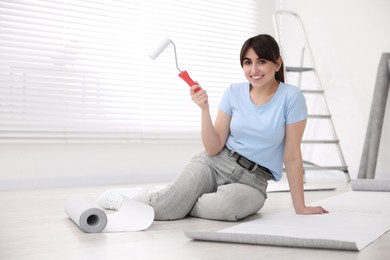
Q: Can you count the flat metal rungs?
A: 5